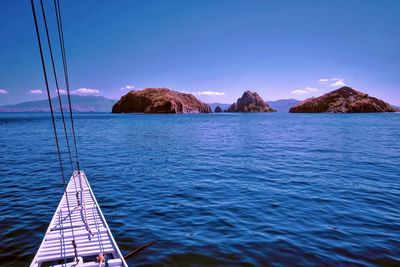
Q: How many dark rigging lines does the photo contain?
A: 4